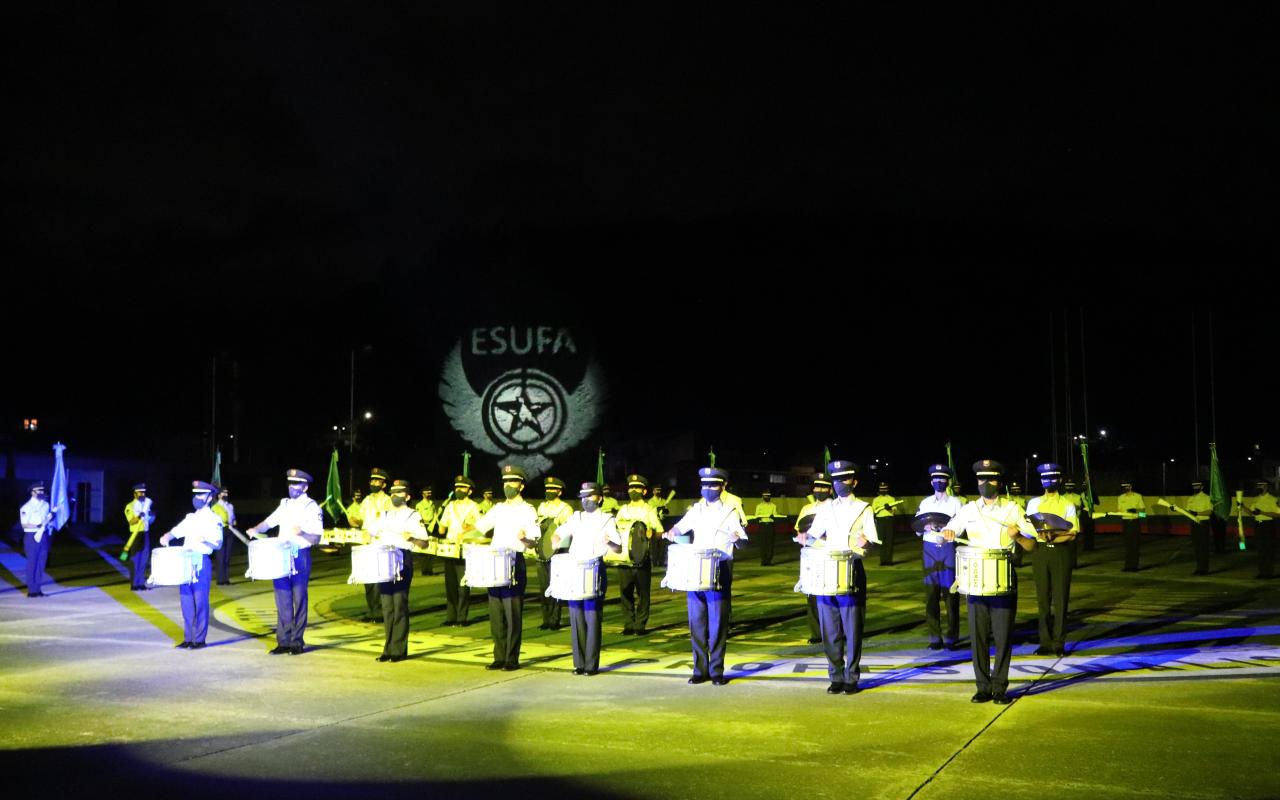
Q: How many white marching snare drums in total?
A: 8